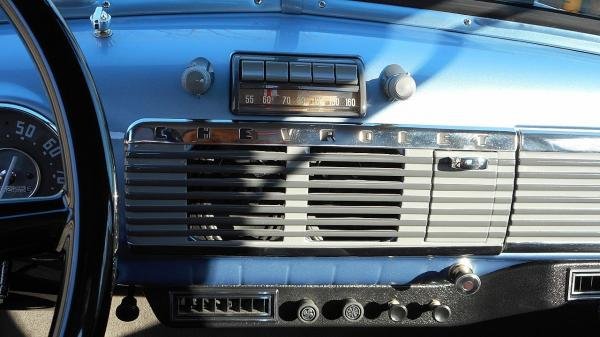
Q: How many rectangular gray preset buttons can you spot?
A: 5